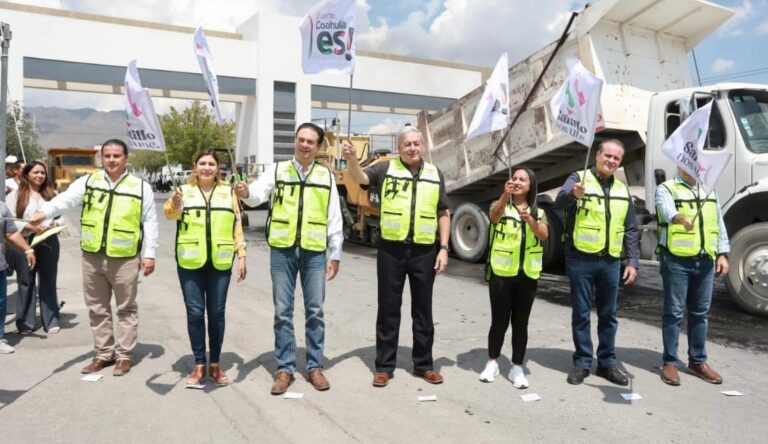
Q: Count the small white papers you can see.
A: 7